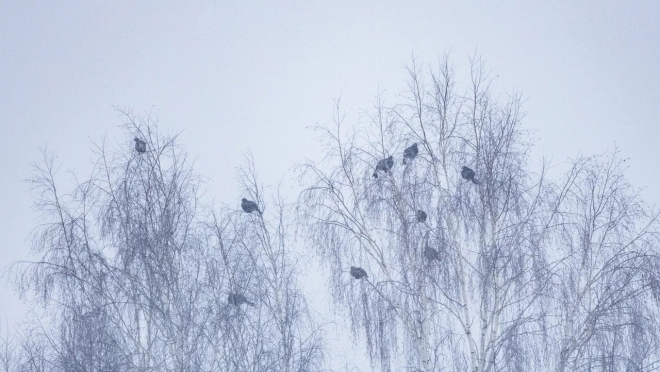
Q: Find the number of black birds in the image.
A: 9